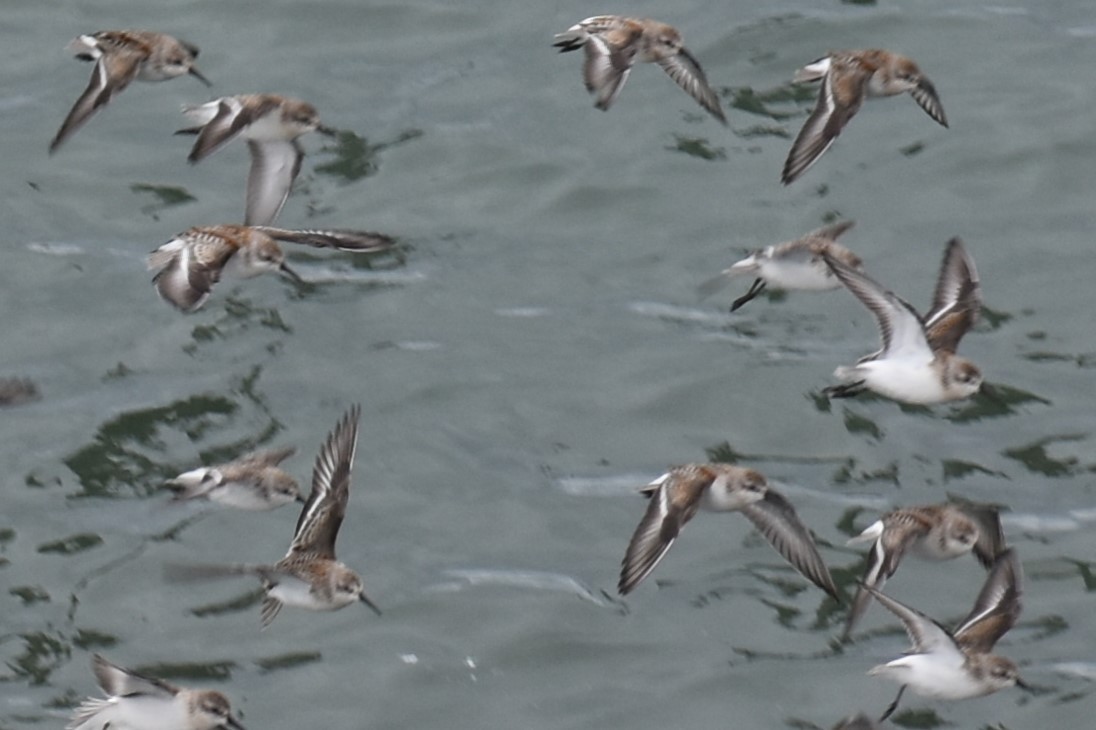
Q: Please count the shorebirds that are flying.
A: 13